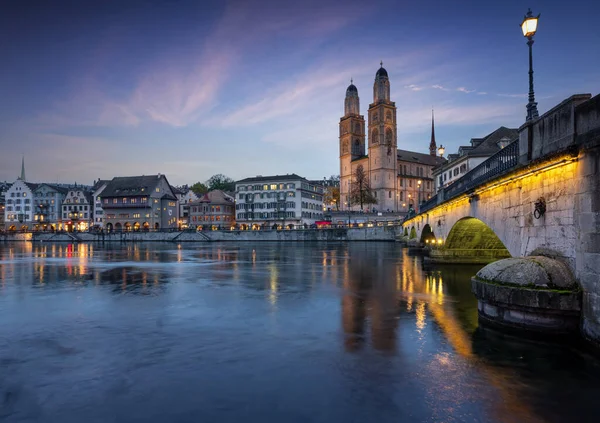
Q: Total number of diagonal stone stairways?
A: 4